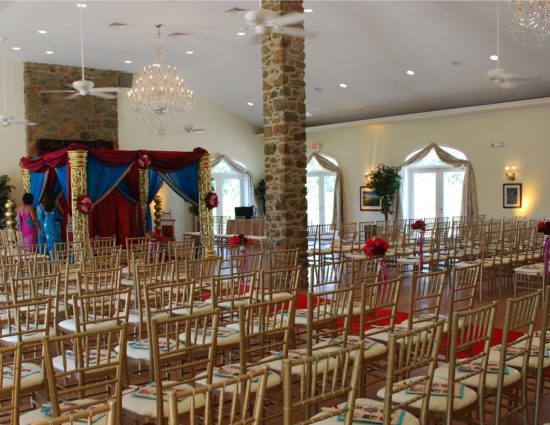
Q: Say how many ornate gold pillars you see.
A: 4